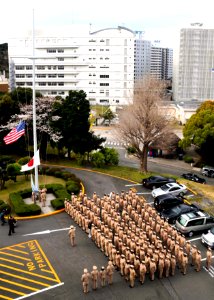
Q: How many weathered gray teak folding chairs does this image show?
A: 0